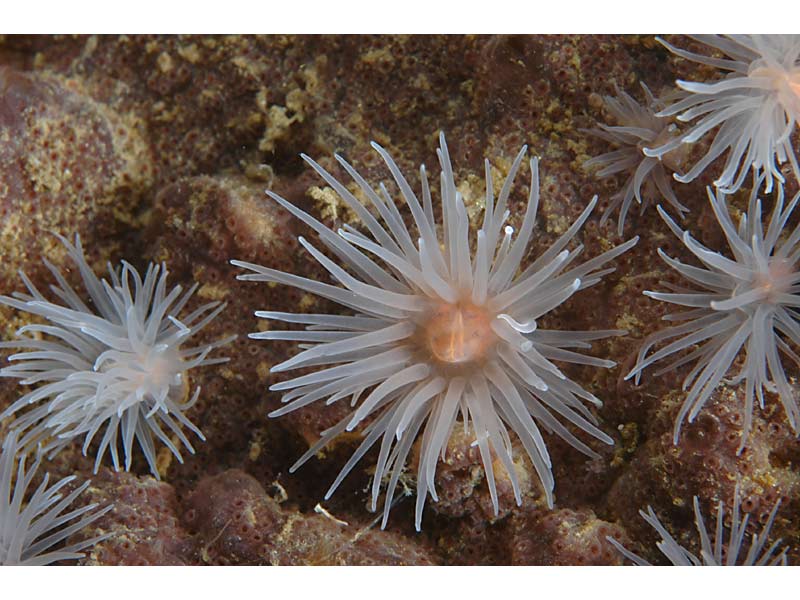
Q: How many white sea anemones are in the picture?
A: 7